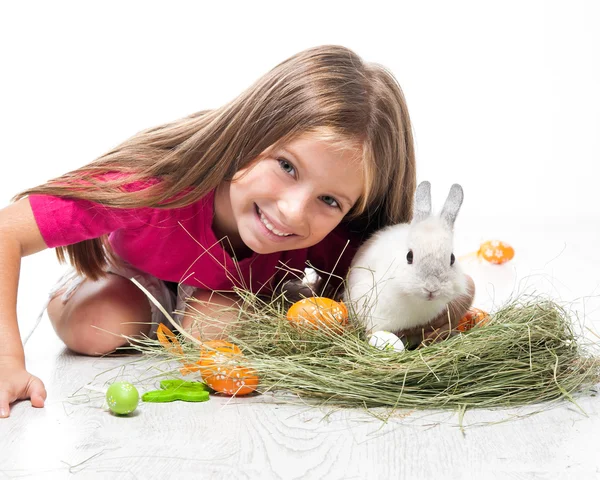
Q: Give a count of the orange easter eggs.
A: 4